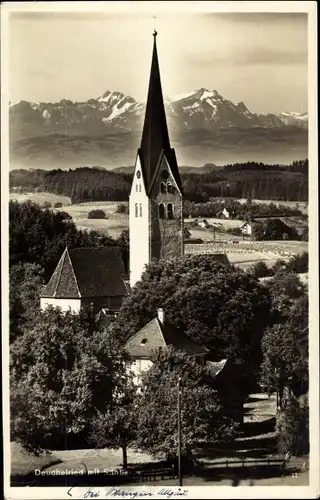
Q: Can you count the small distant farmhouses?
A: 3